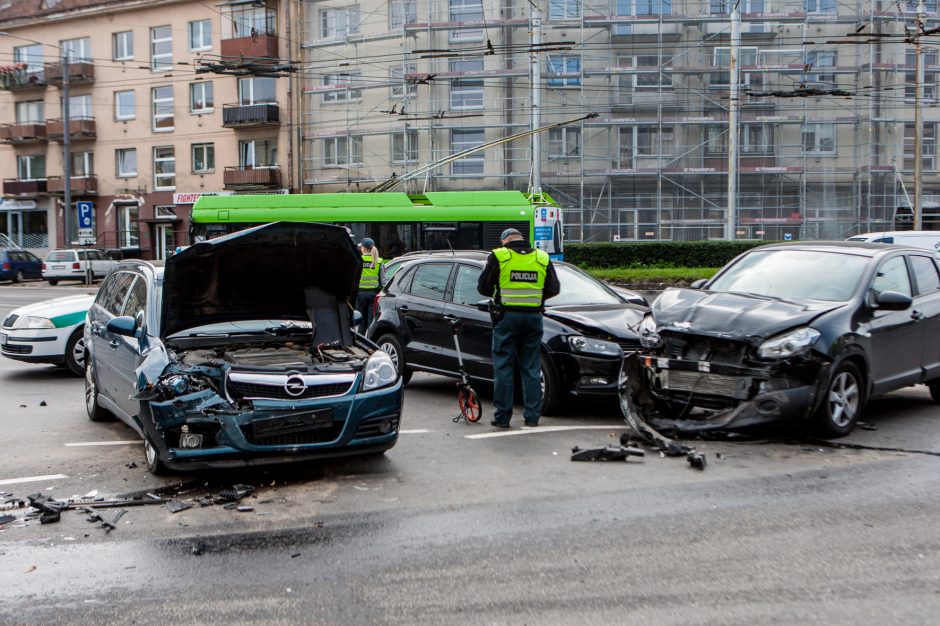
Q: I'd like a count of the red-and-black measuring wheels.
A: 1